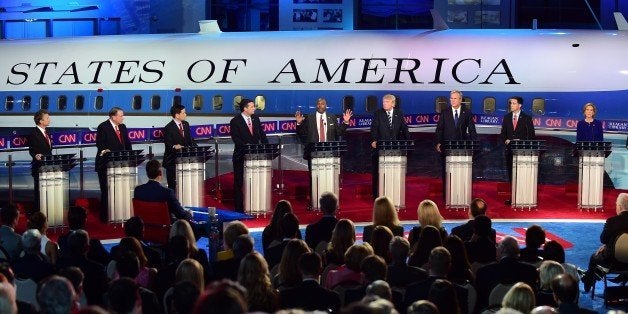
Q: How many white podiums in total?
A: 9